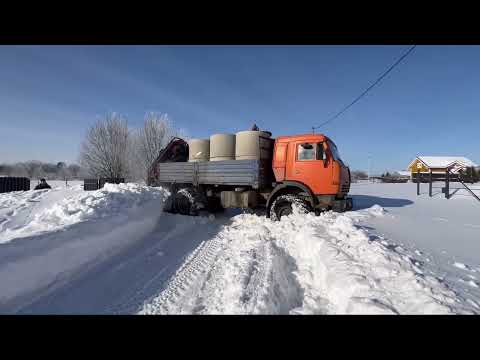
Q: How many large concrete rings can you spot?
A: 3